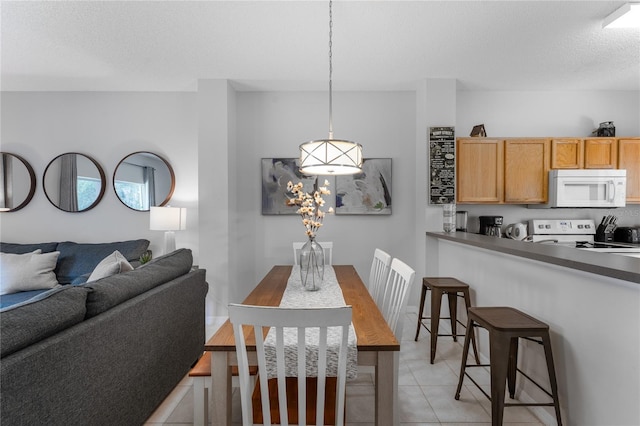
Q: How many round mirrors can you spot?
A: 3